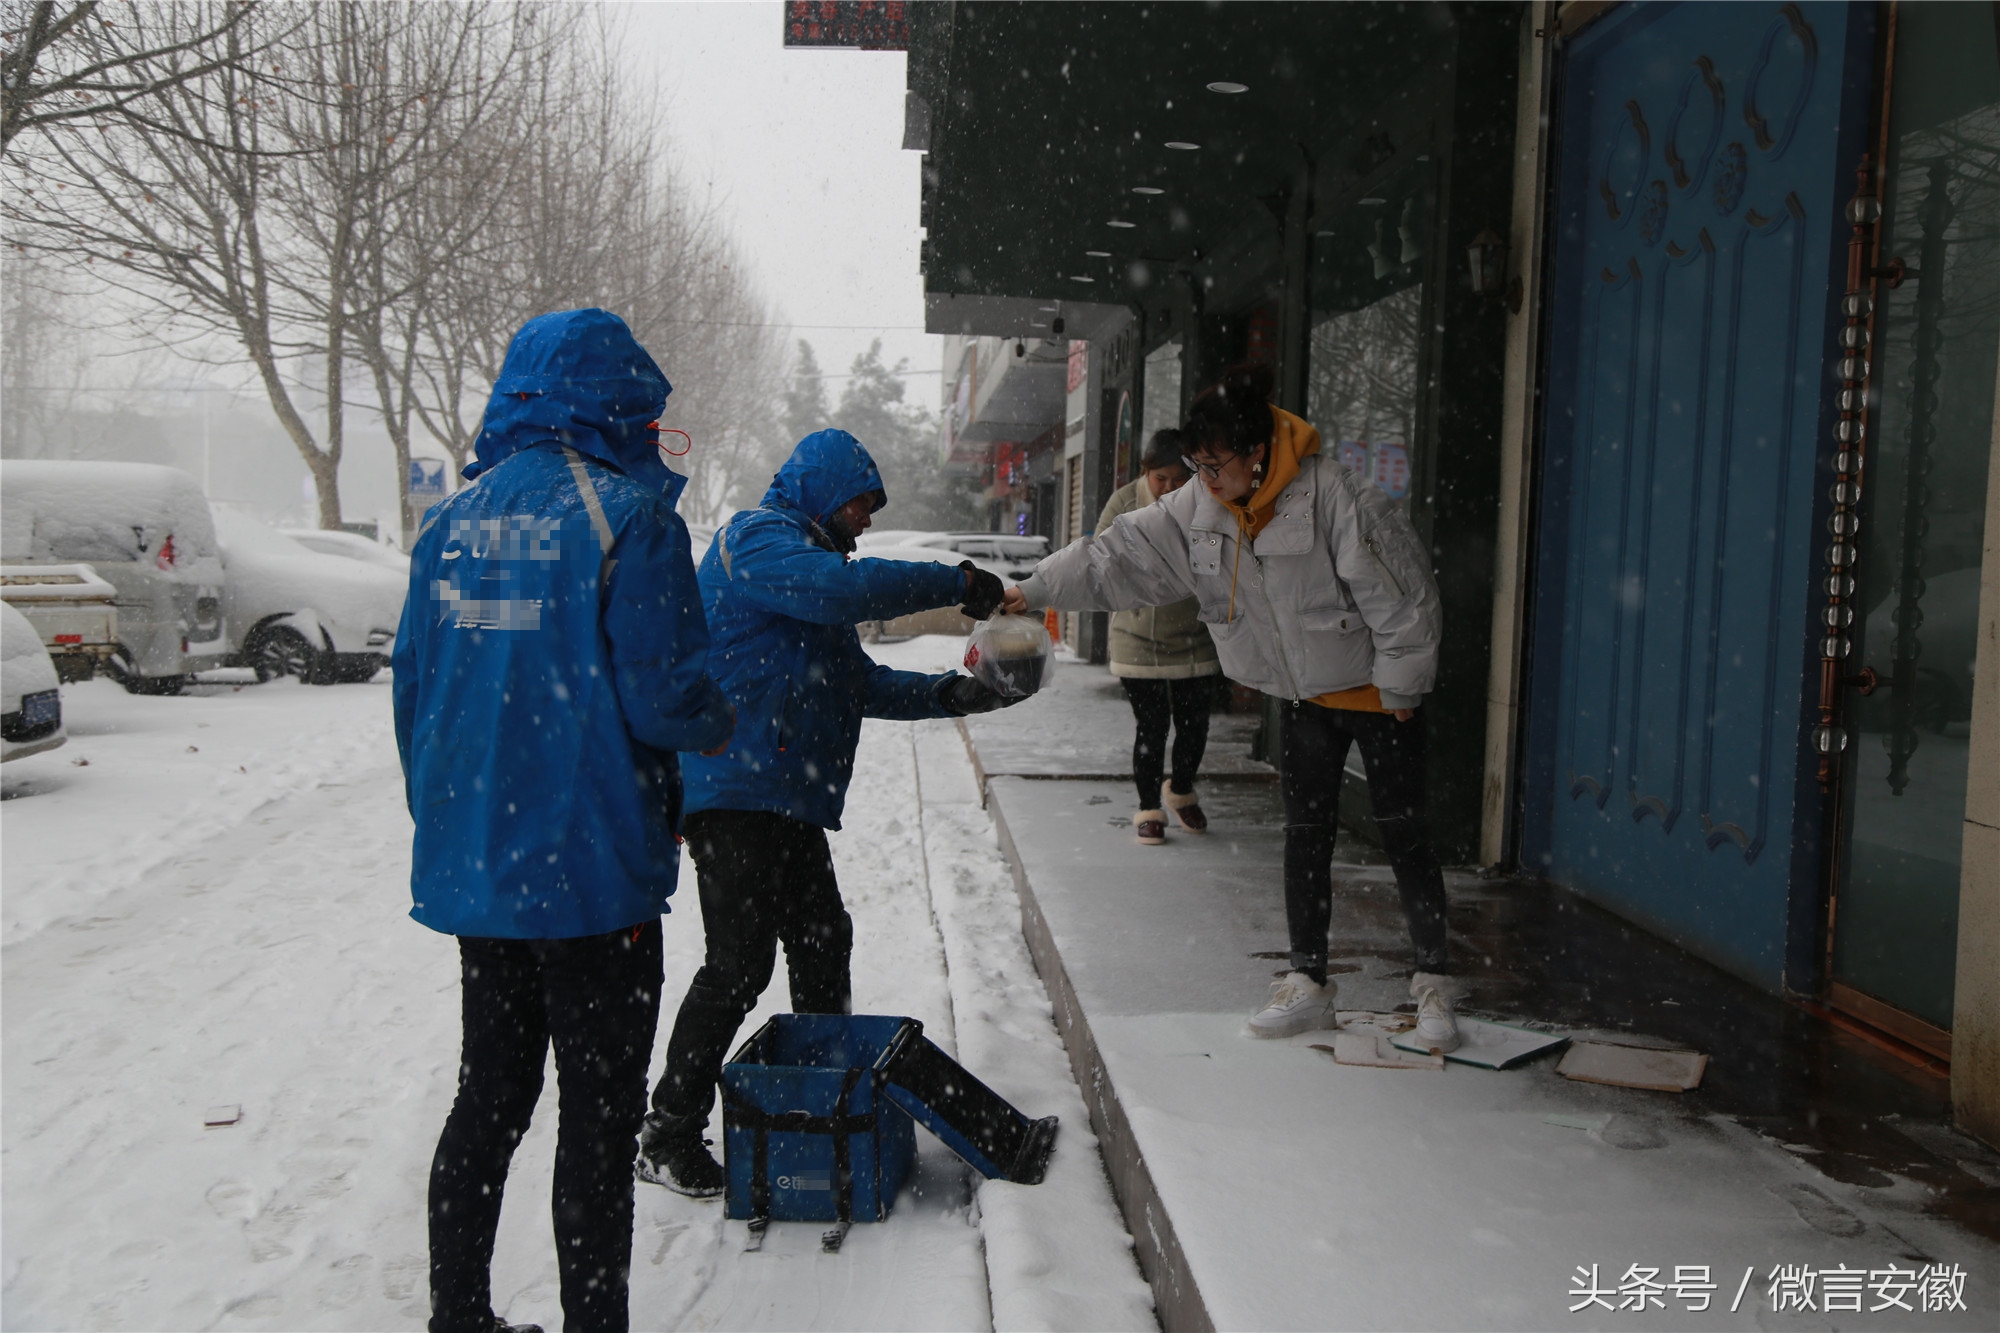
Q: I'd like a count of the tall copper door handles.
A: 1